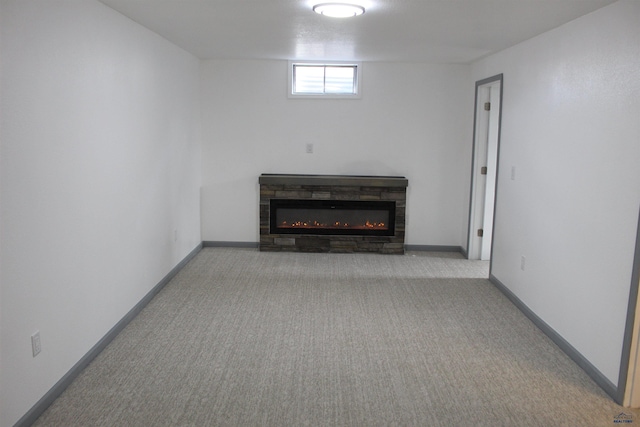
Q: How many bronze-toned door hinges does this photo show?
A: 3